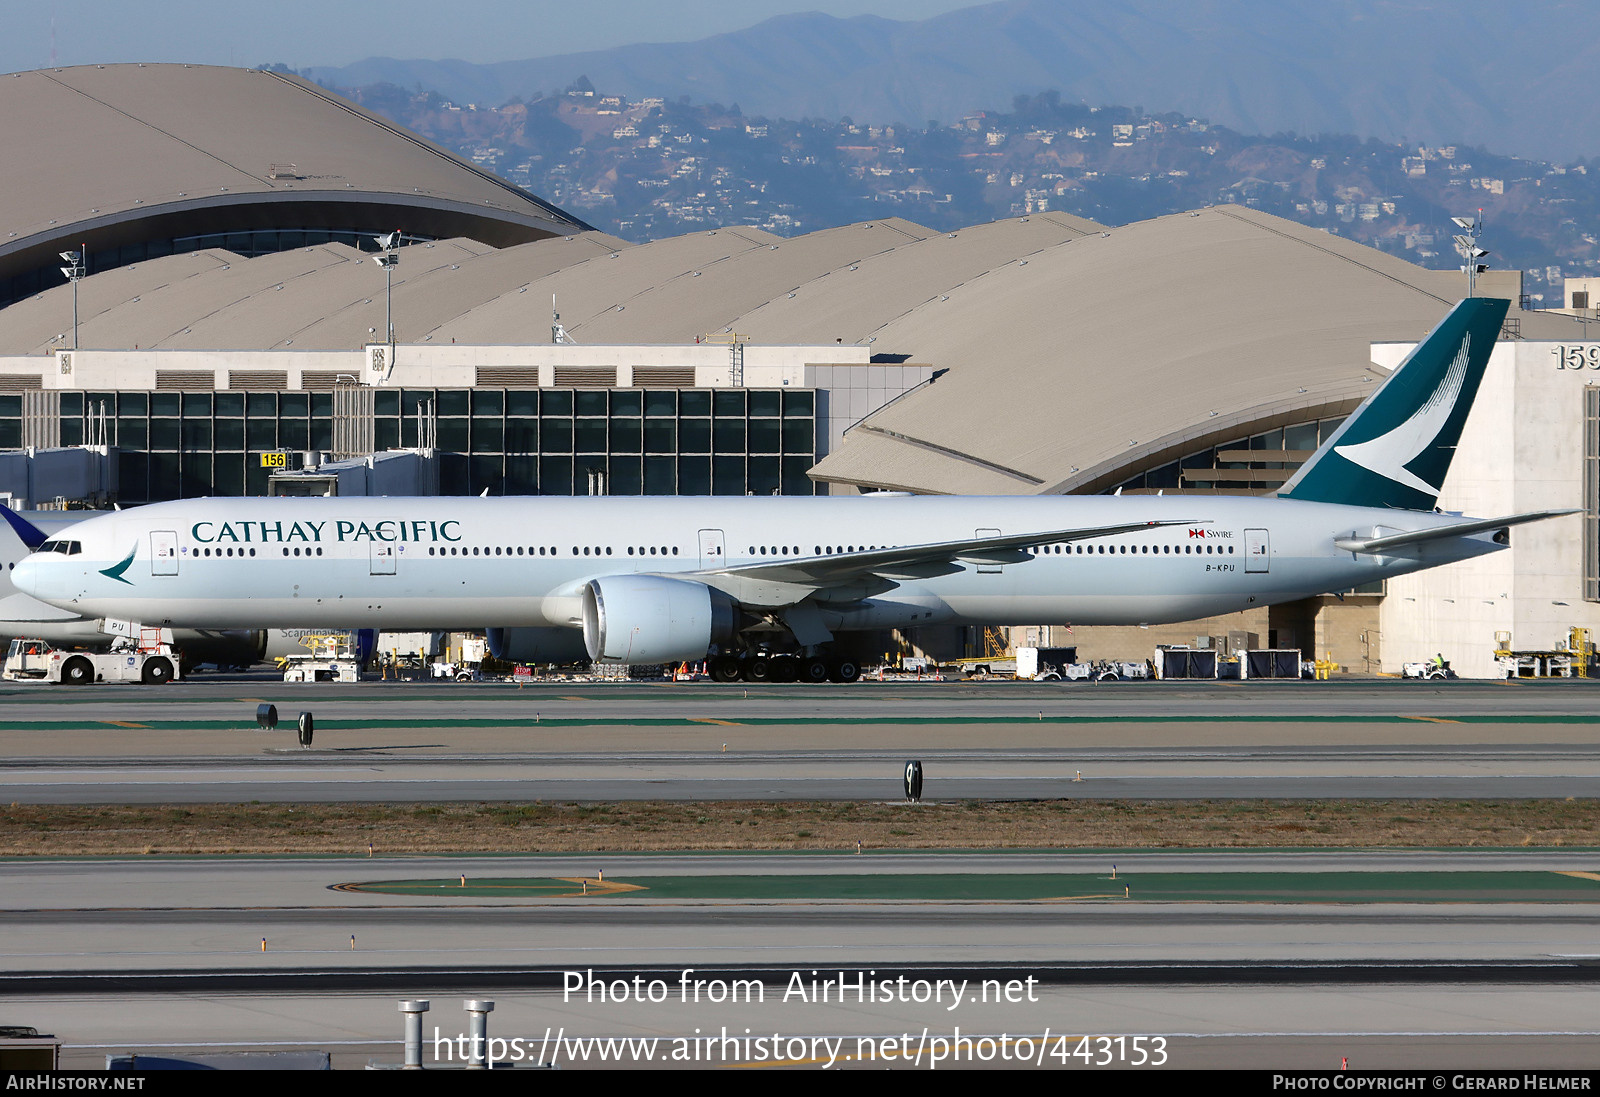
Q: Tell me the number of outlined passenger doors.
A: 5